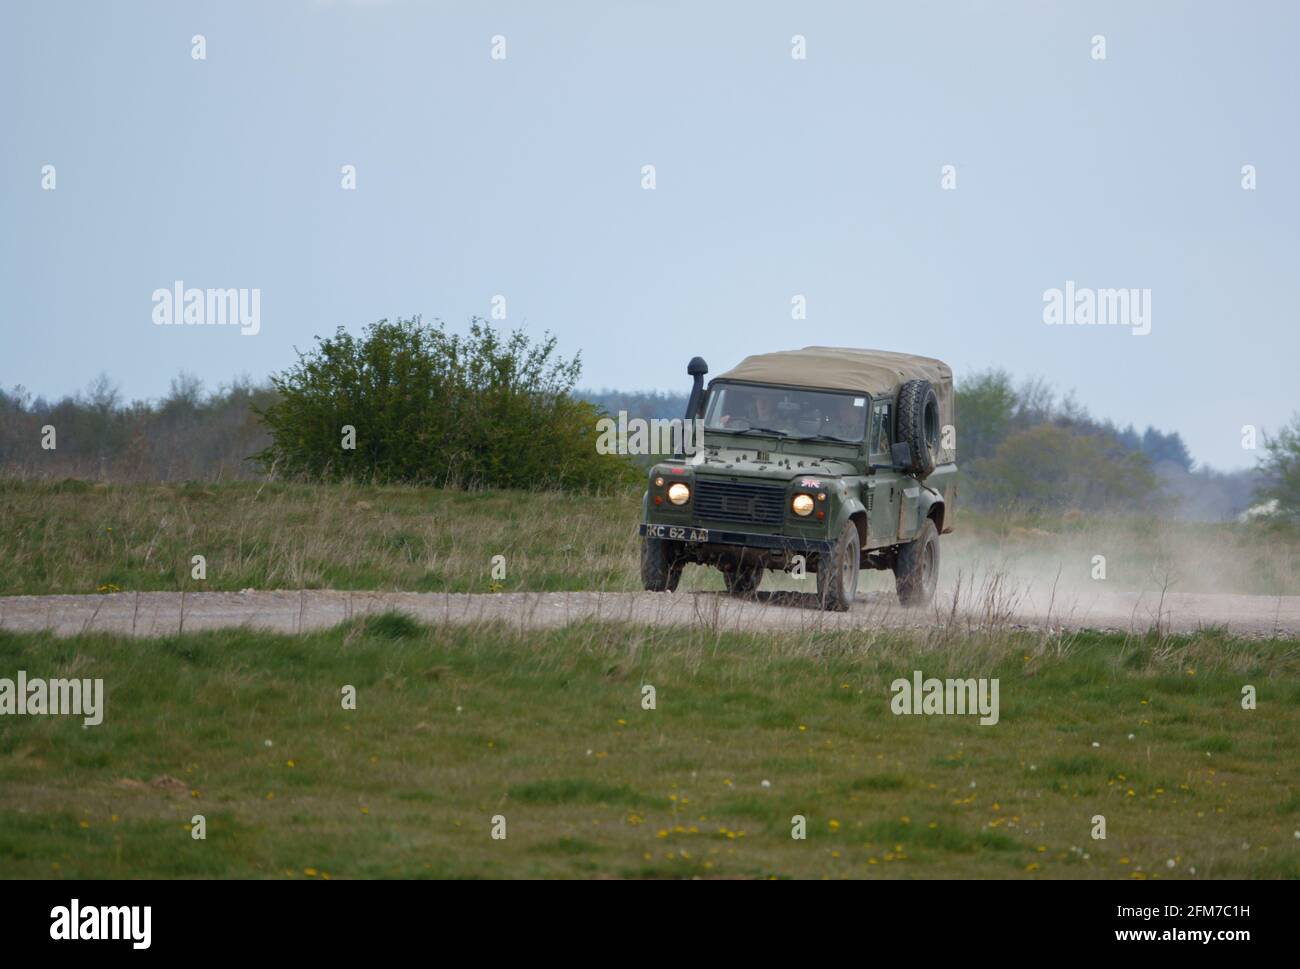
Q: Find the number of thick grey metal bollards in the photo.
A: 0